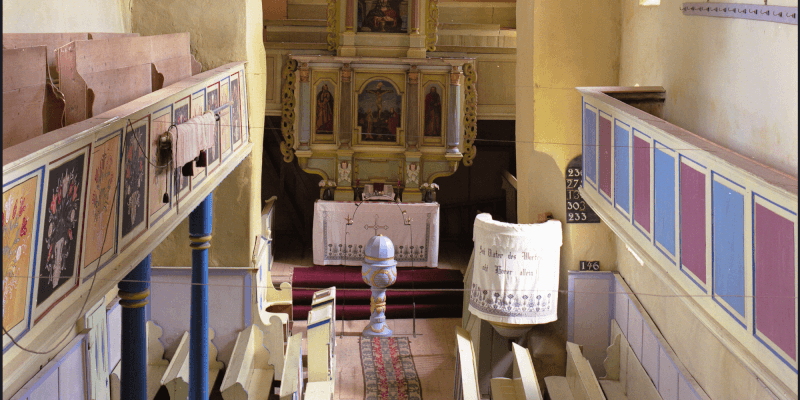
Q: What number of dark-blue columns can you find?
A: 2